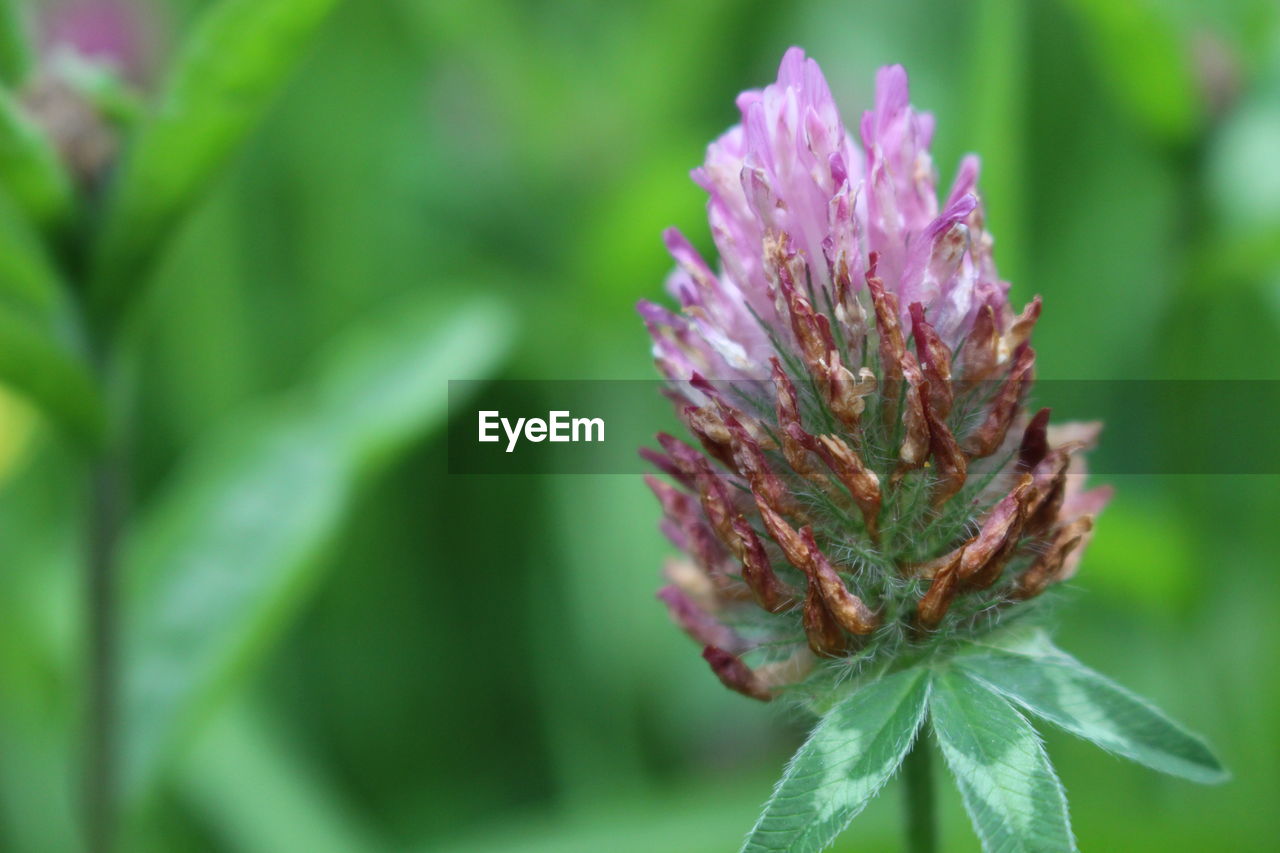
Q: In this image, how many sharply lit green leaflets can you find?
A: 3